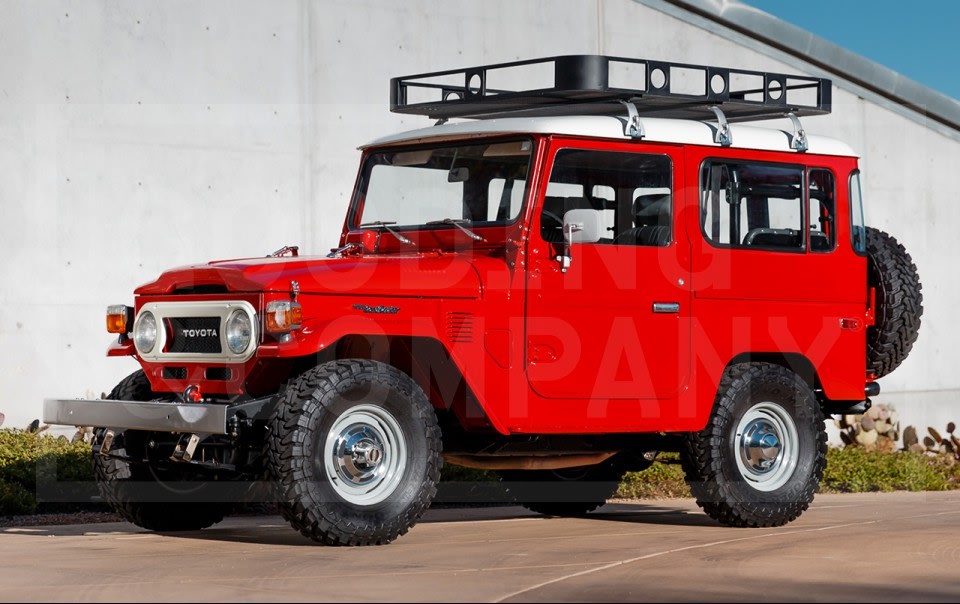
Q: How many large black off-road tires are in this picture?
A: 5